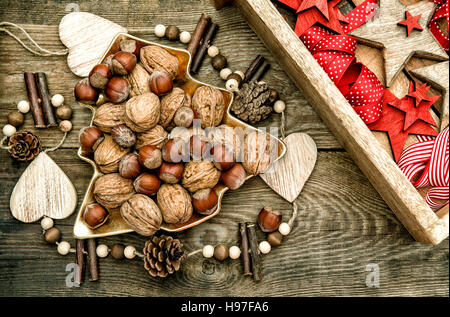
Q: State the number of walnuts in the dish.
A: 15